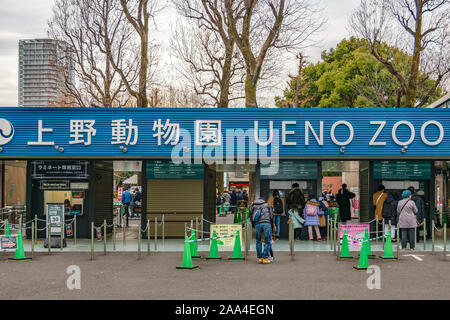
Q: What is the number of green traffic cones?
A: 10